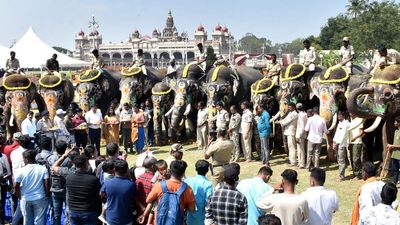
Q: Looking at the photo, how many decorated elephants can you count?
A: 11